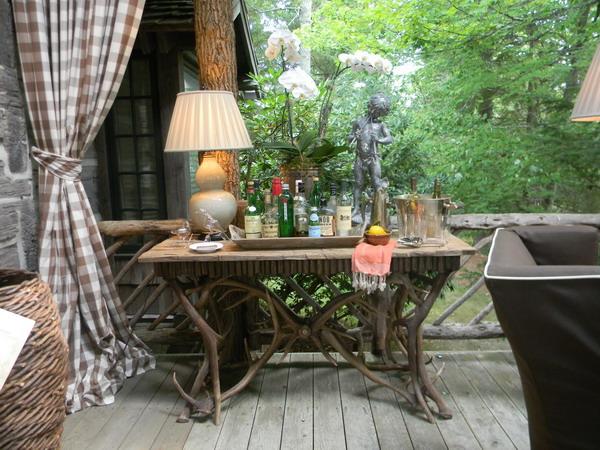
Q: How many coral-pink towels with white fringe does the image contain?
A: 1